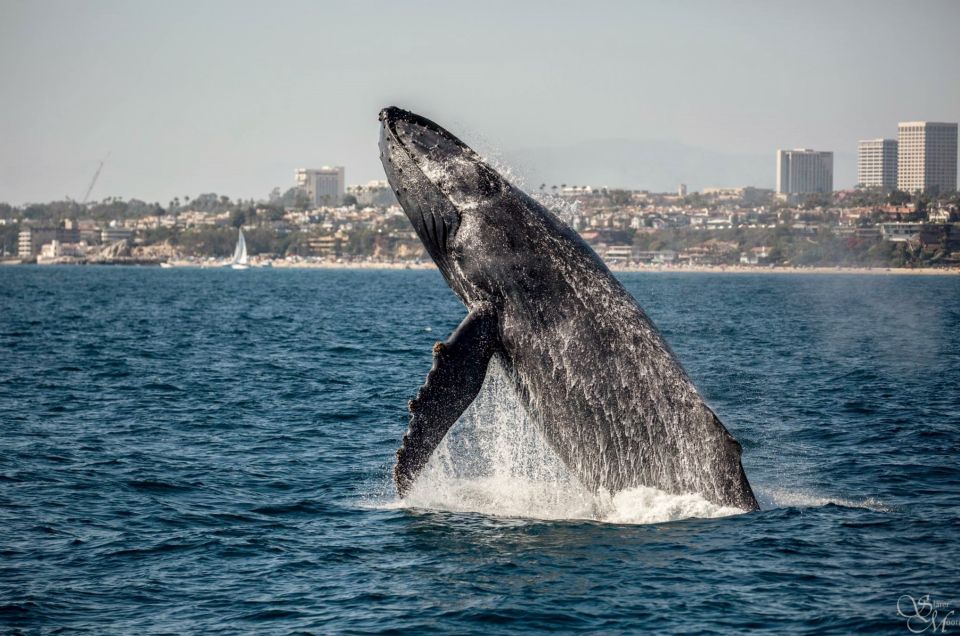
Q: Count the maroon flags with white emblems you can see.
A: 0